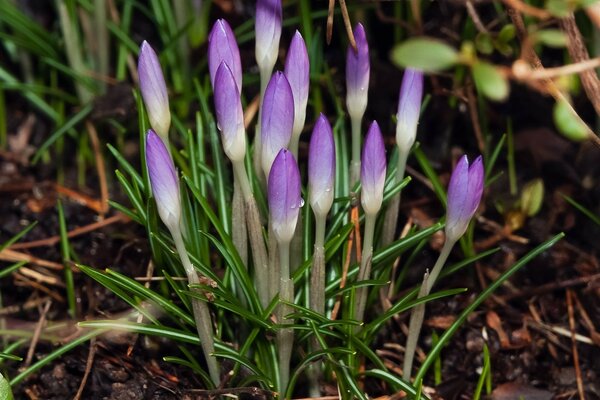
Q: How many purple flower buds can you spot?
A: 13